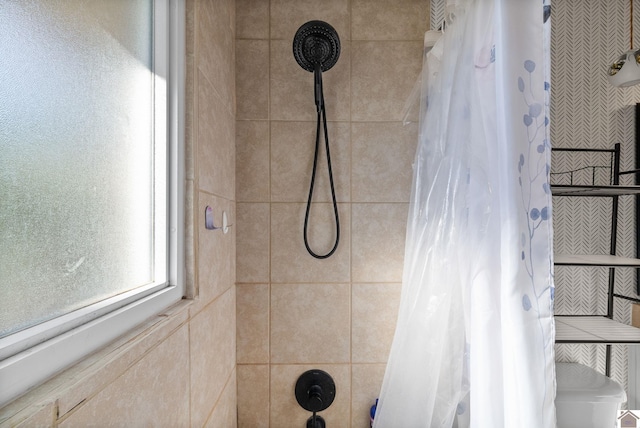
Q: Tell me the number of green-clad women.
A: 0